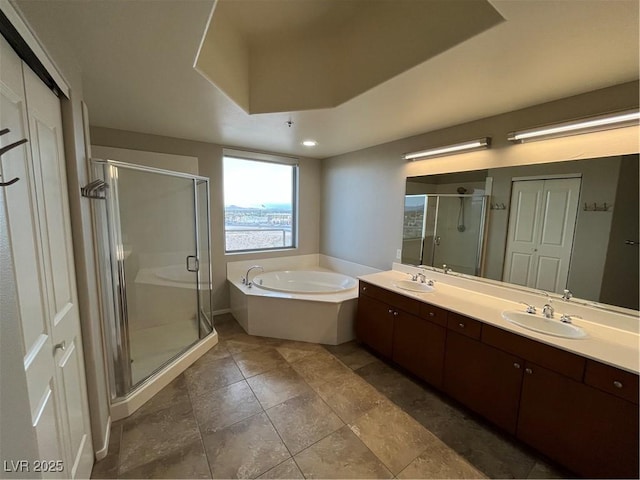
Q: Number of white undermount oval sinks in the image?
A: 2